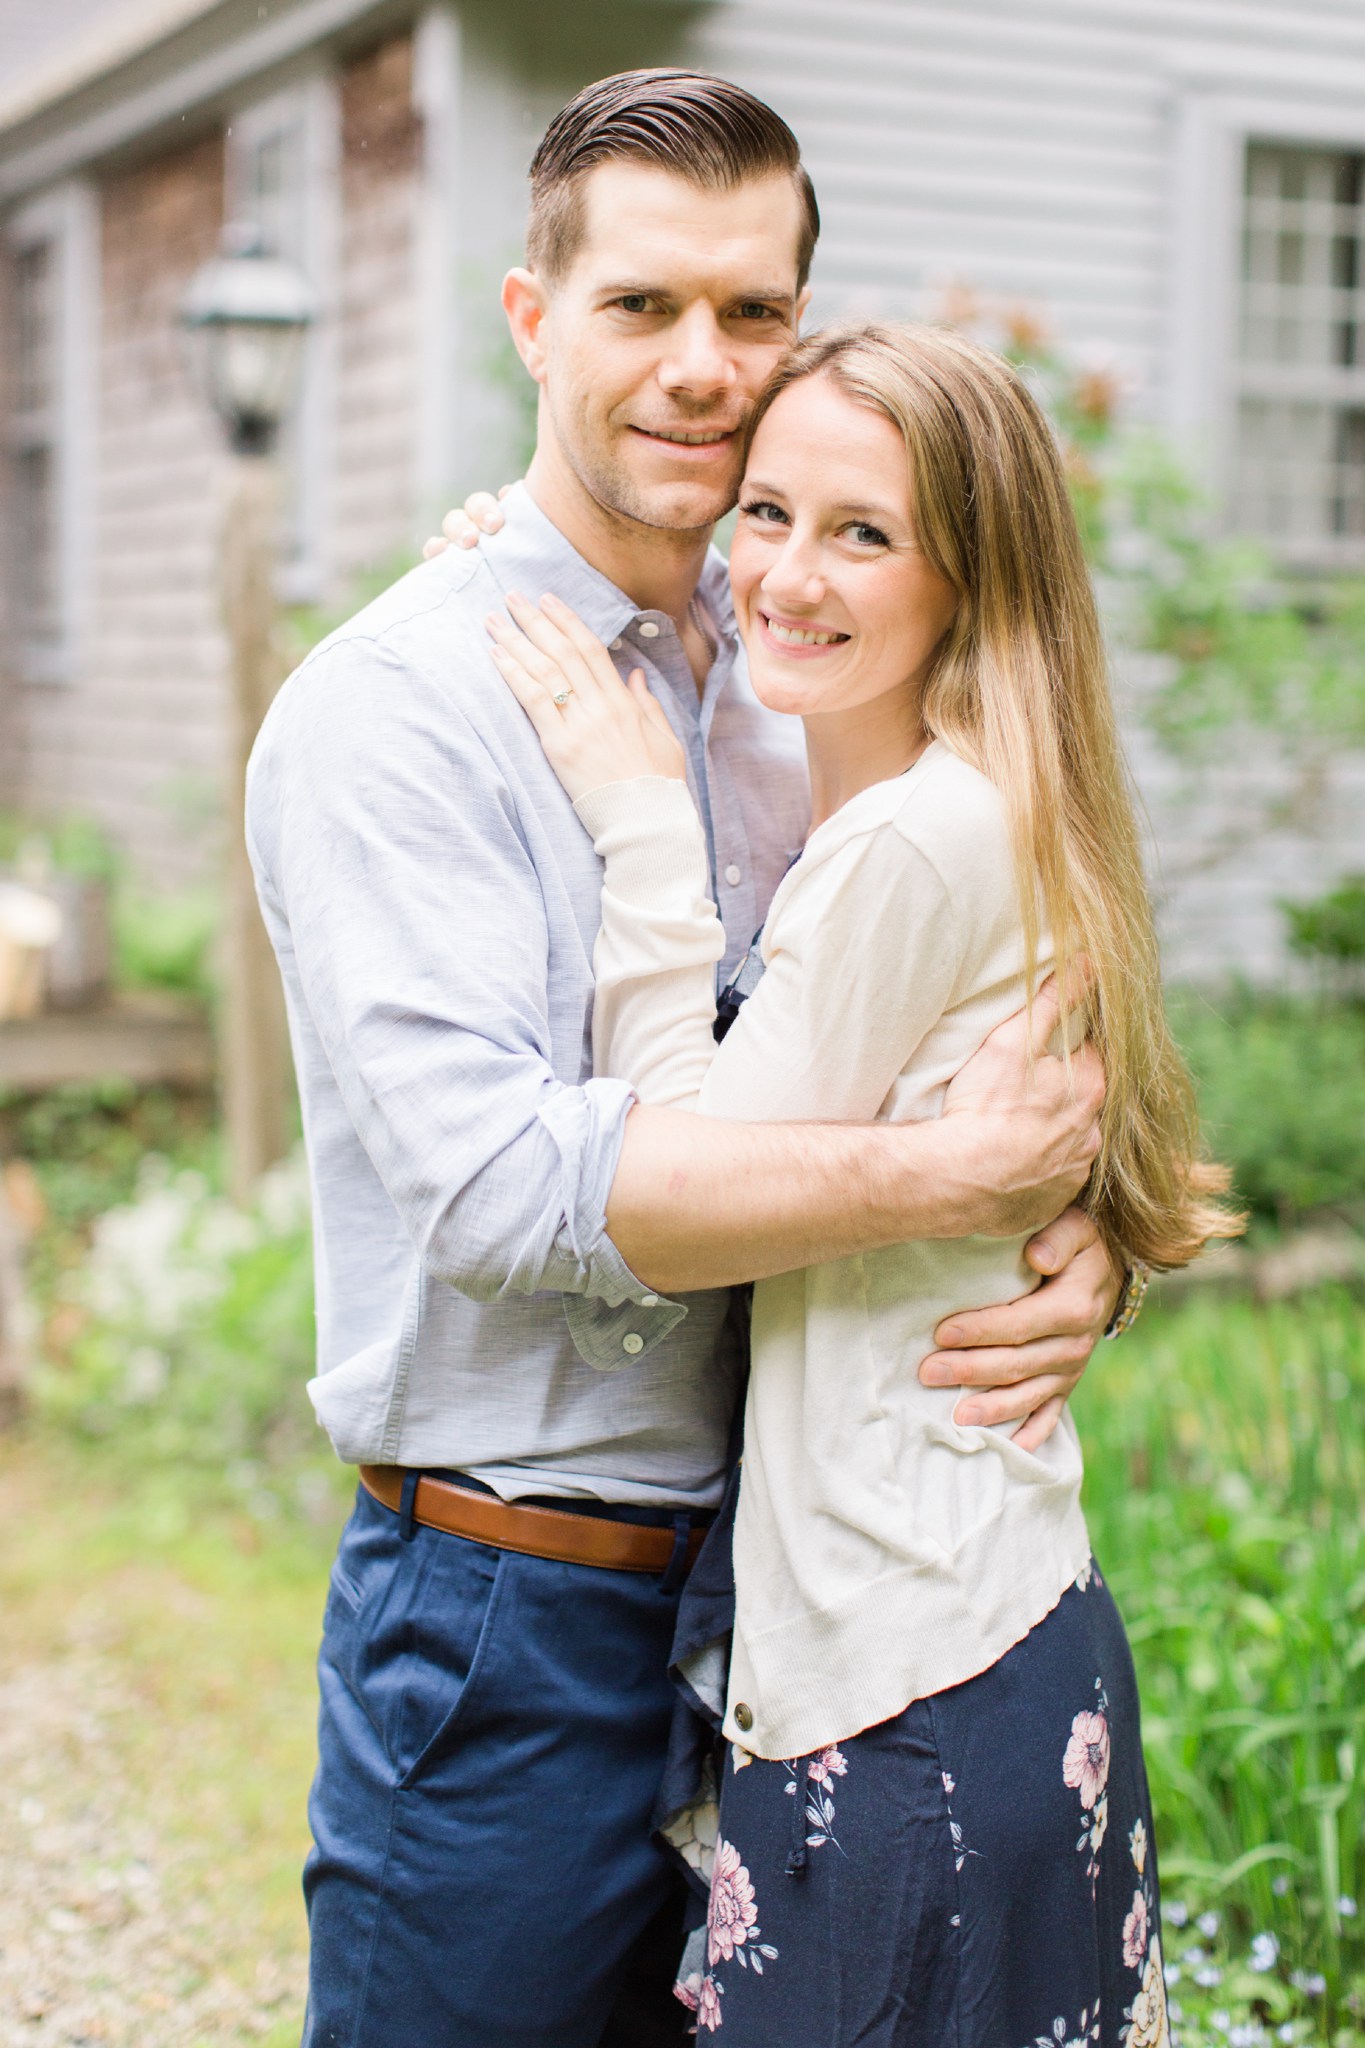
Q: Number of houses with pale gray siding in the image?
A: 1